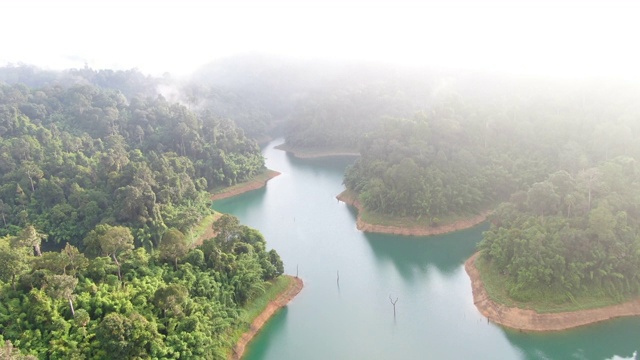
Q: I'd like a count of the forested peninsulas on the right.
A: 2